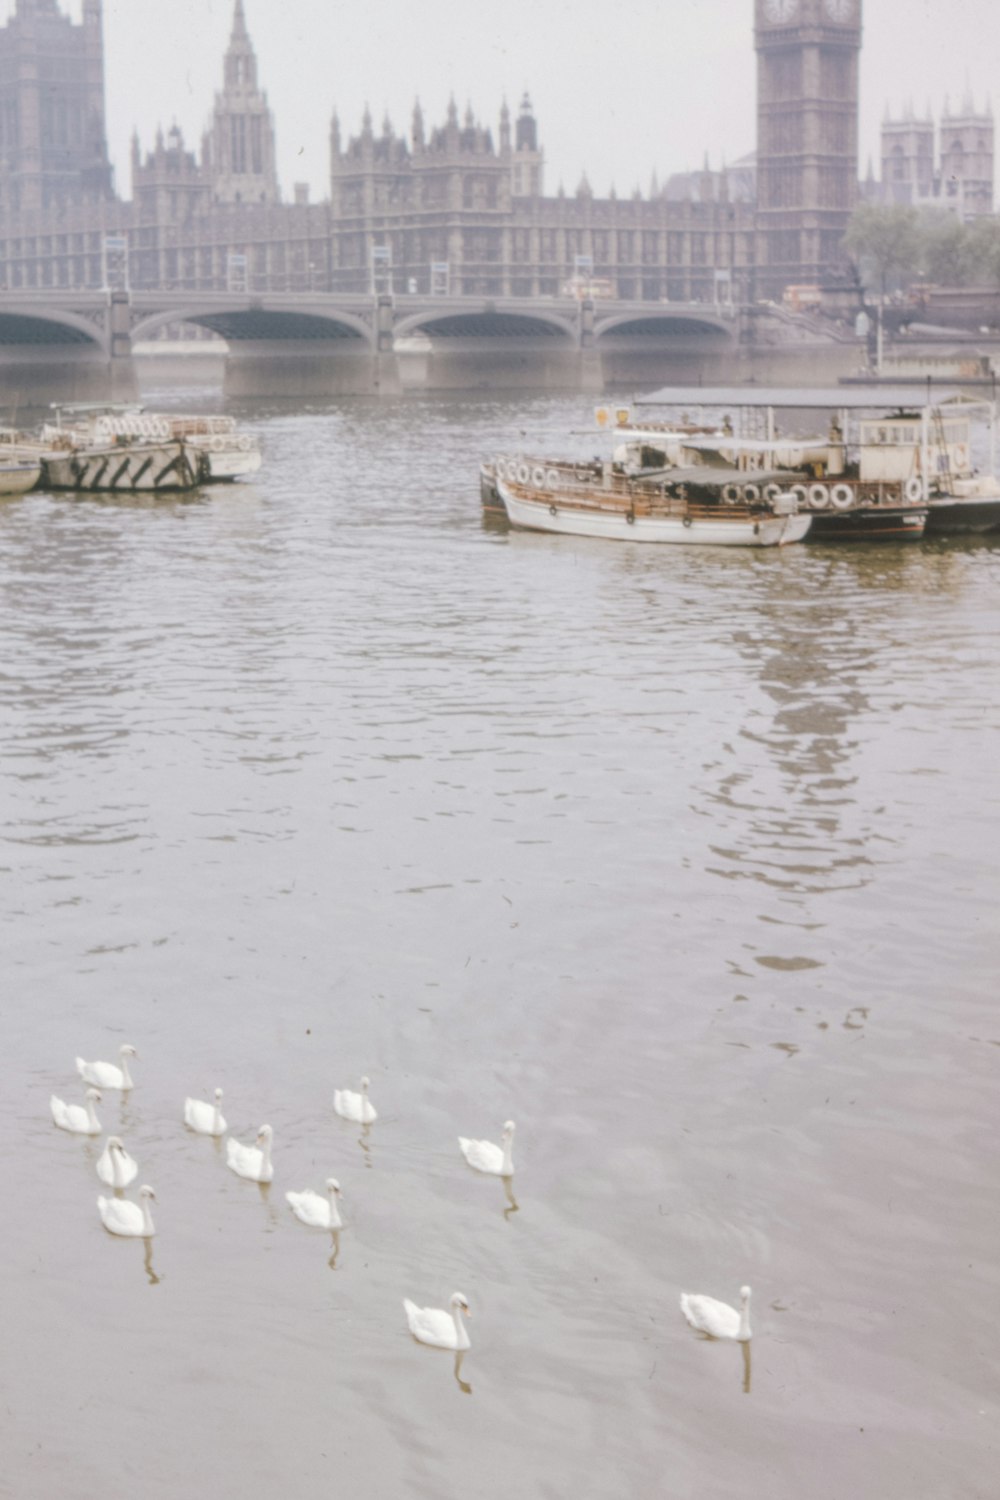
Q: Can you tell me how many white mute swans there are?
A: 11